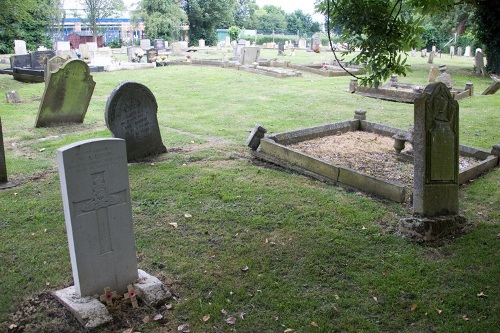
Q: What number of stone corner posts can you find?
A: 6